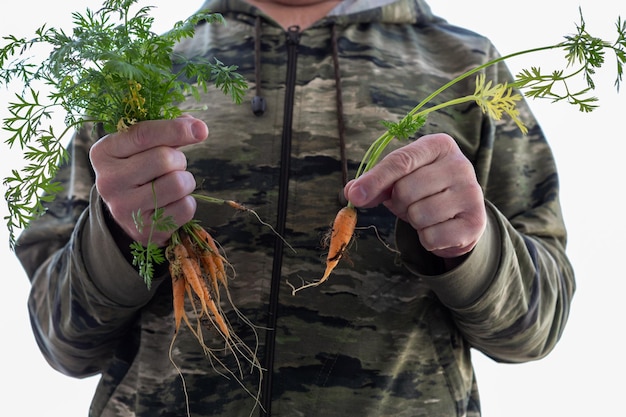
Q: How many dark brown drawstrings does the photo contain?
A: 2